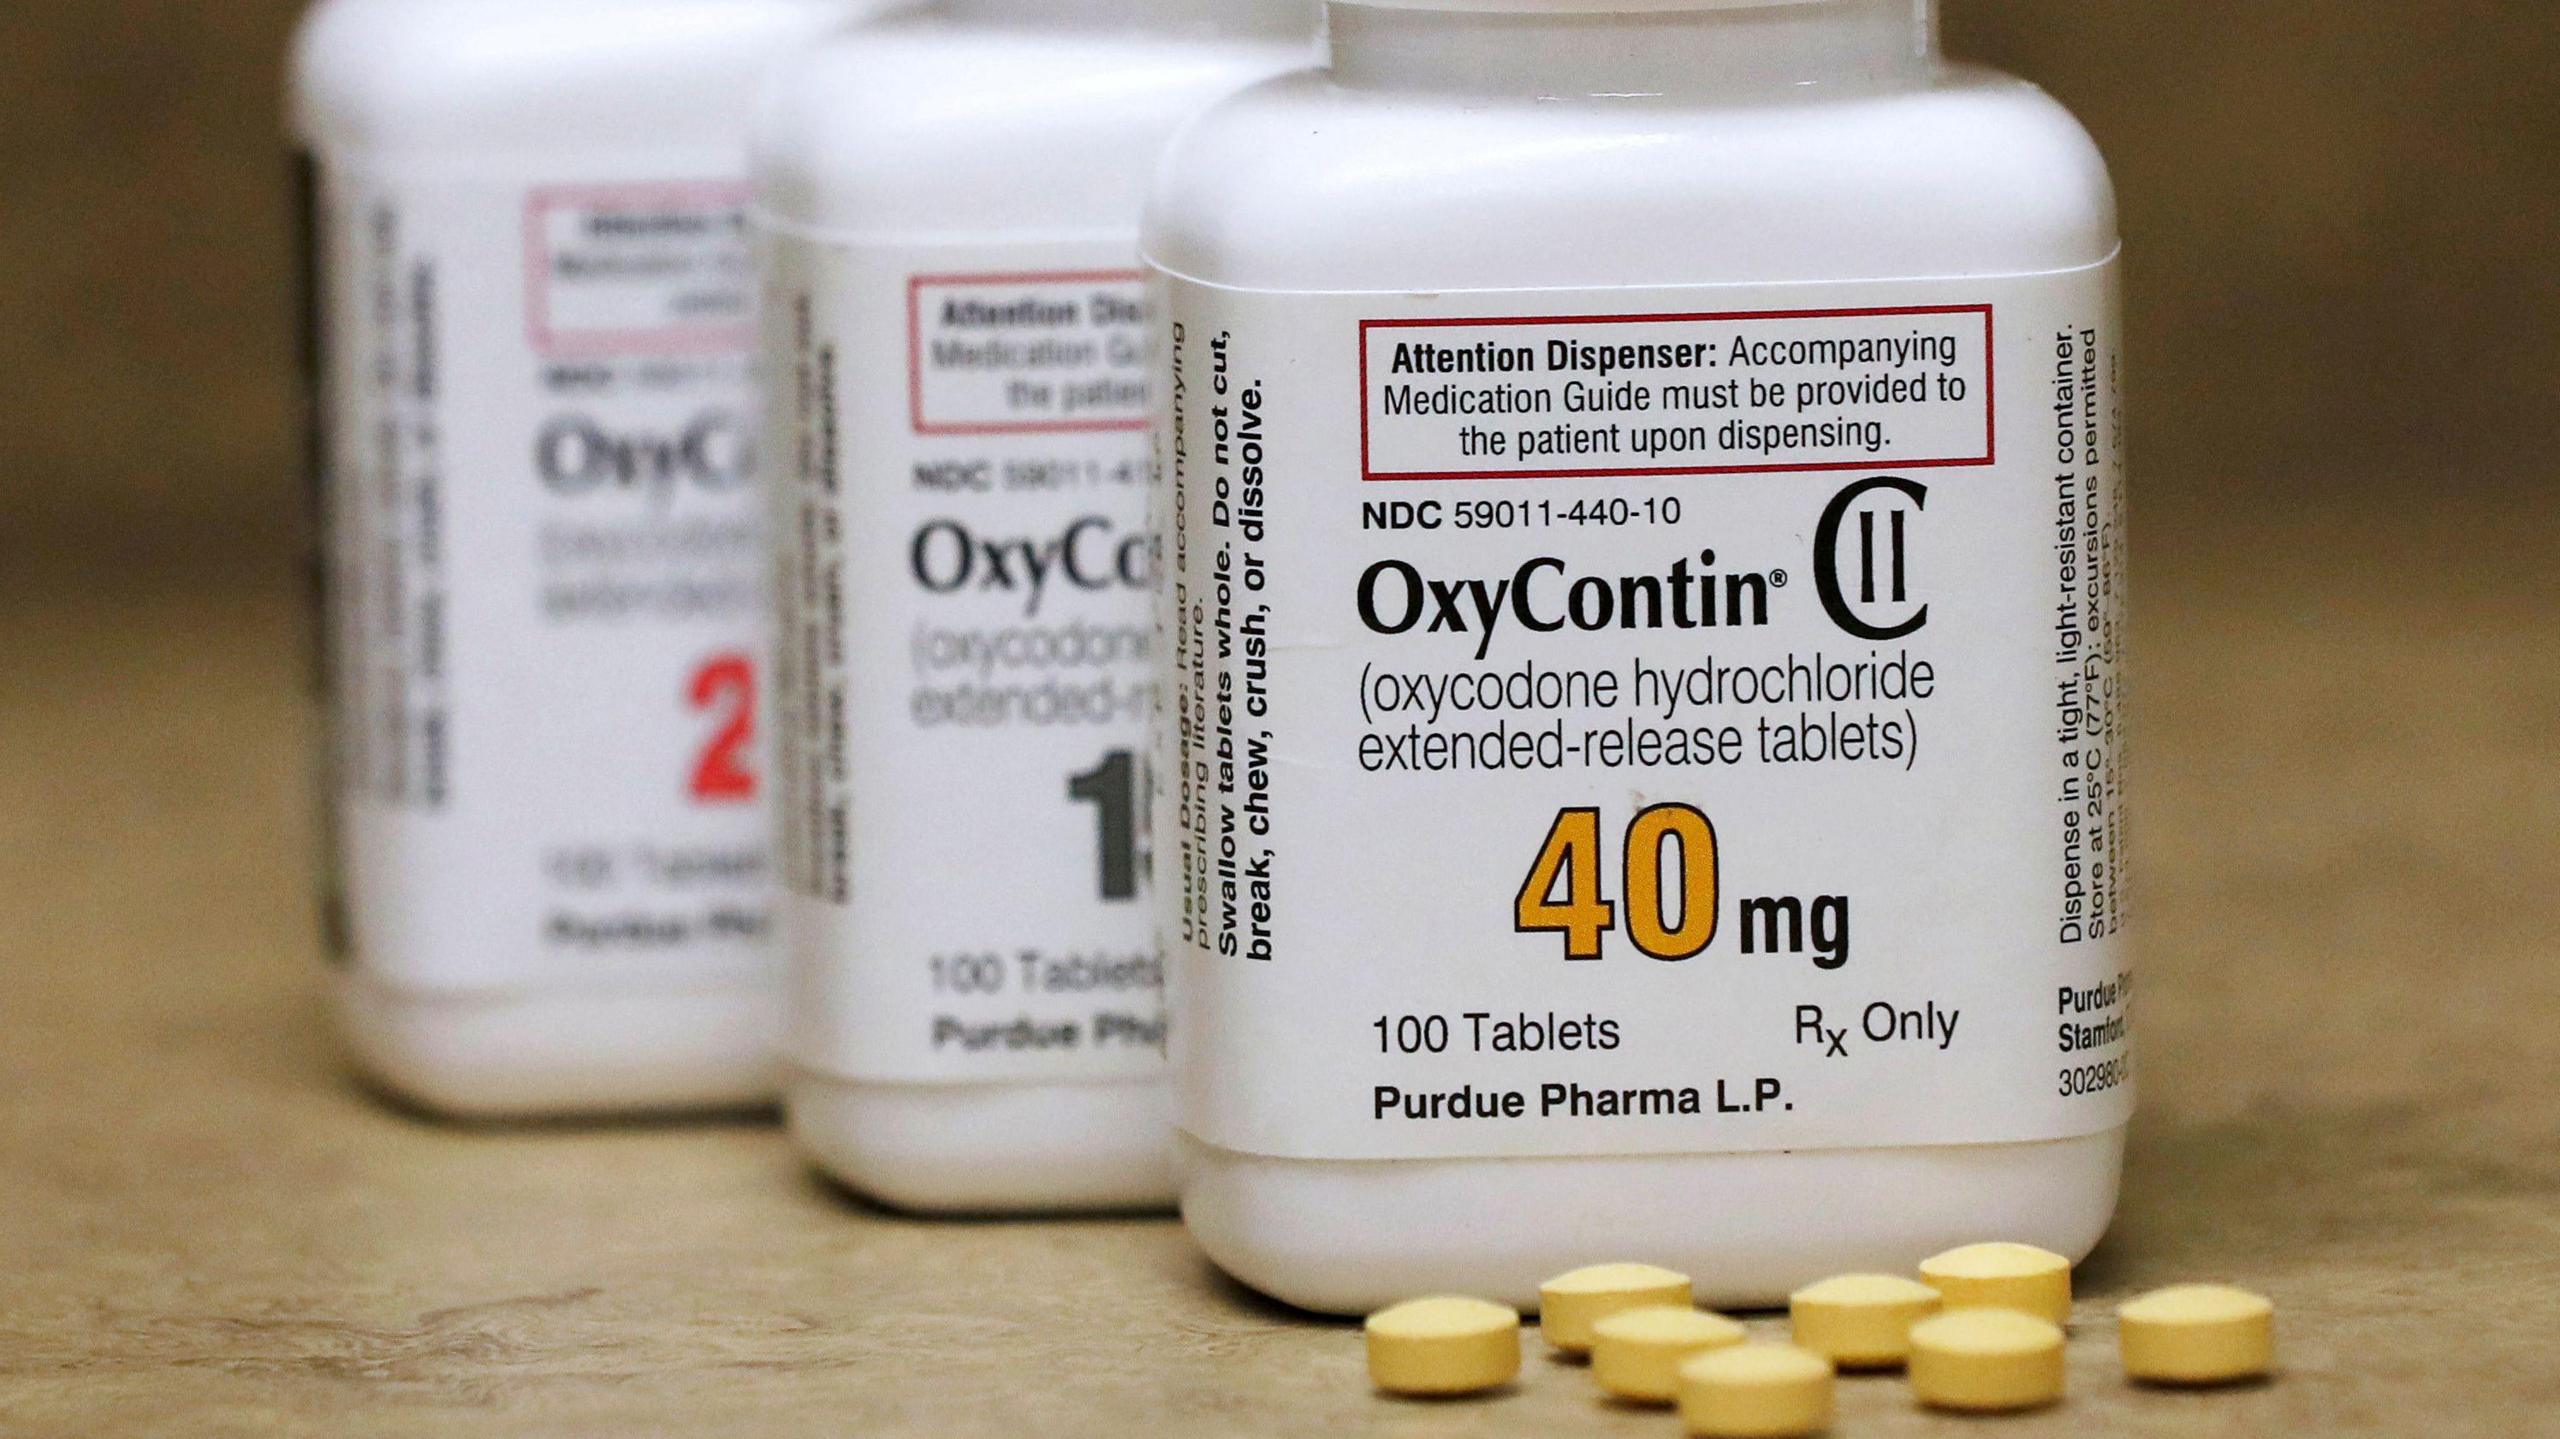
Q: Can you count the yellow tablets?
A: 8